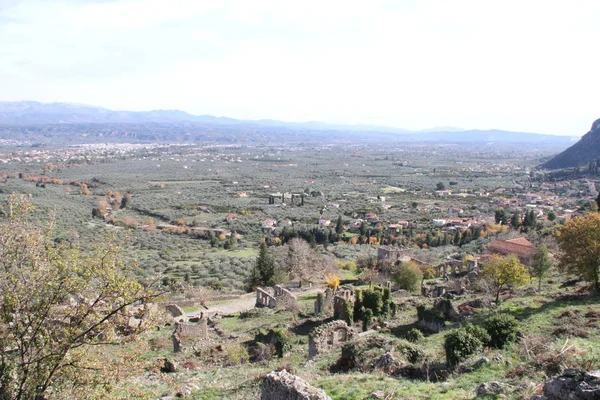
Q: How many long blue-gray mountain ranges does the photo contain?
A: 1